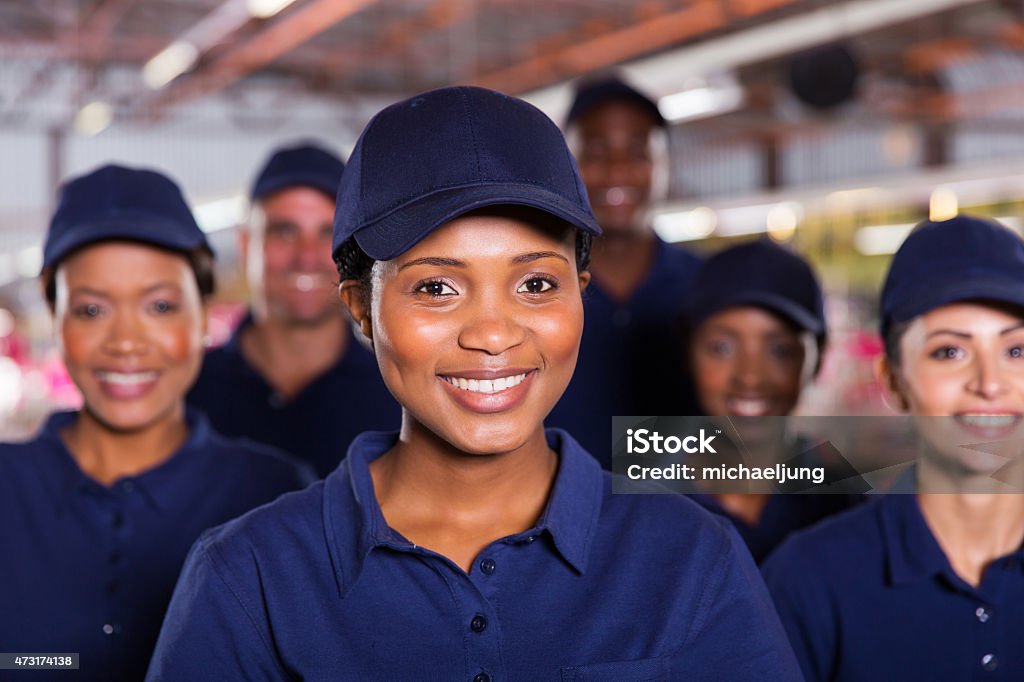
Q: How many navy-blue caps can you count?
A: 6